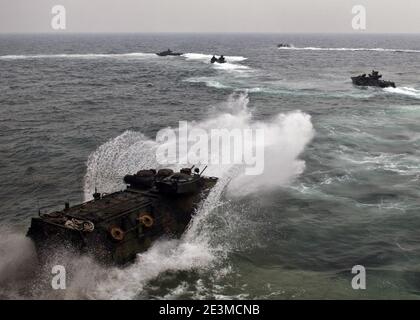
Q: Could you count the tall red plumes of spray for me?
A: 0